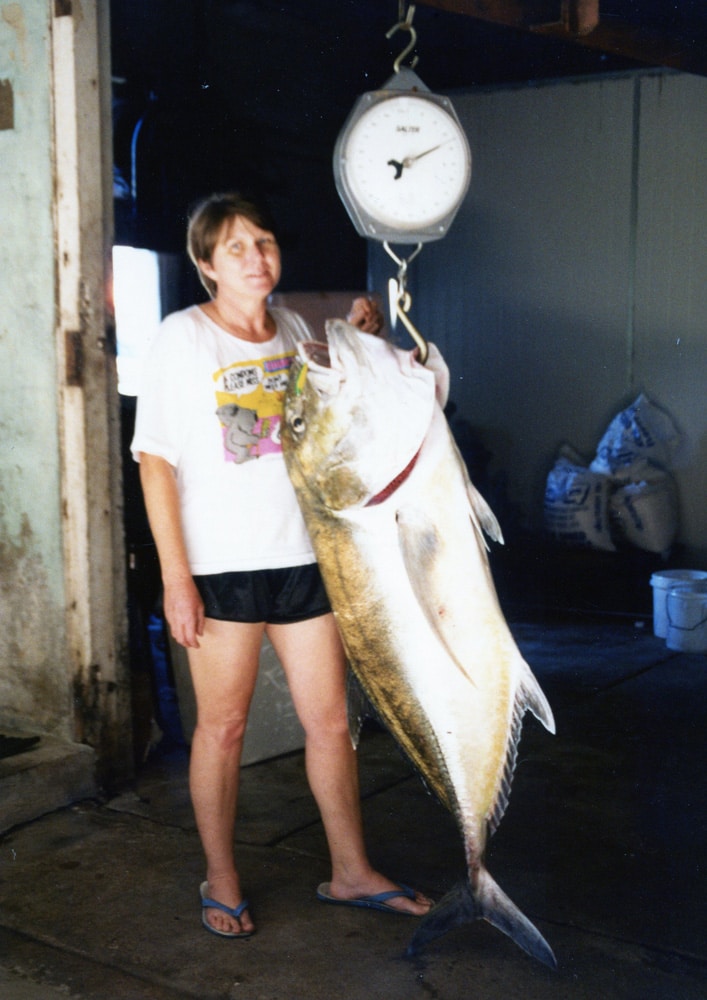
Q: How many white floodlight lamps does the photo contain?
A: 0